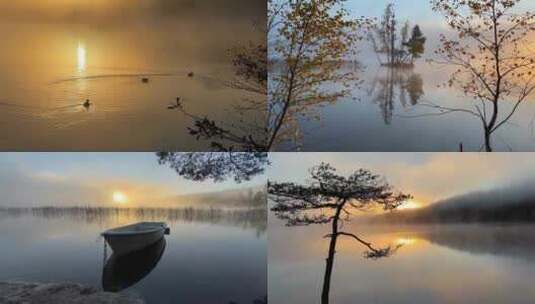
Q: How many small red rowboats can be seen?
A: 0